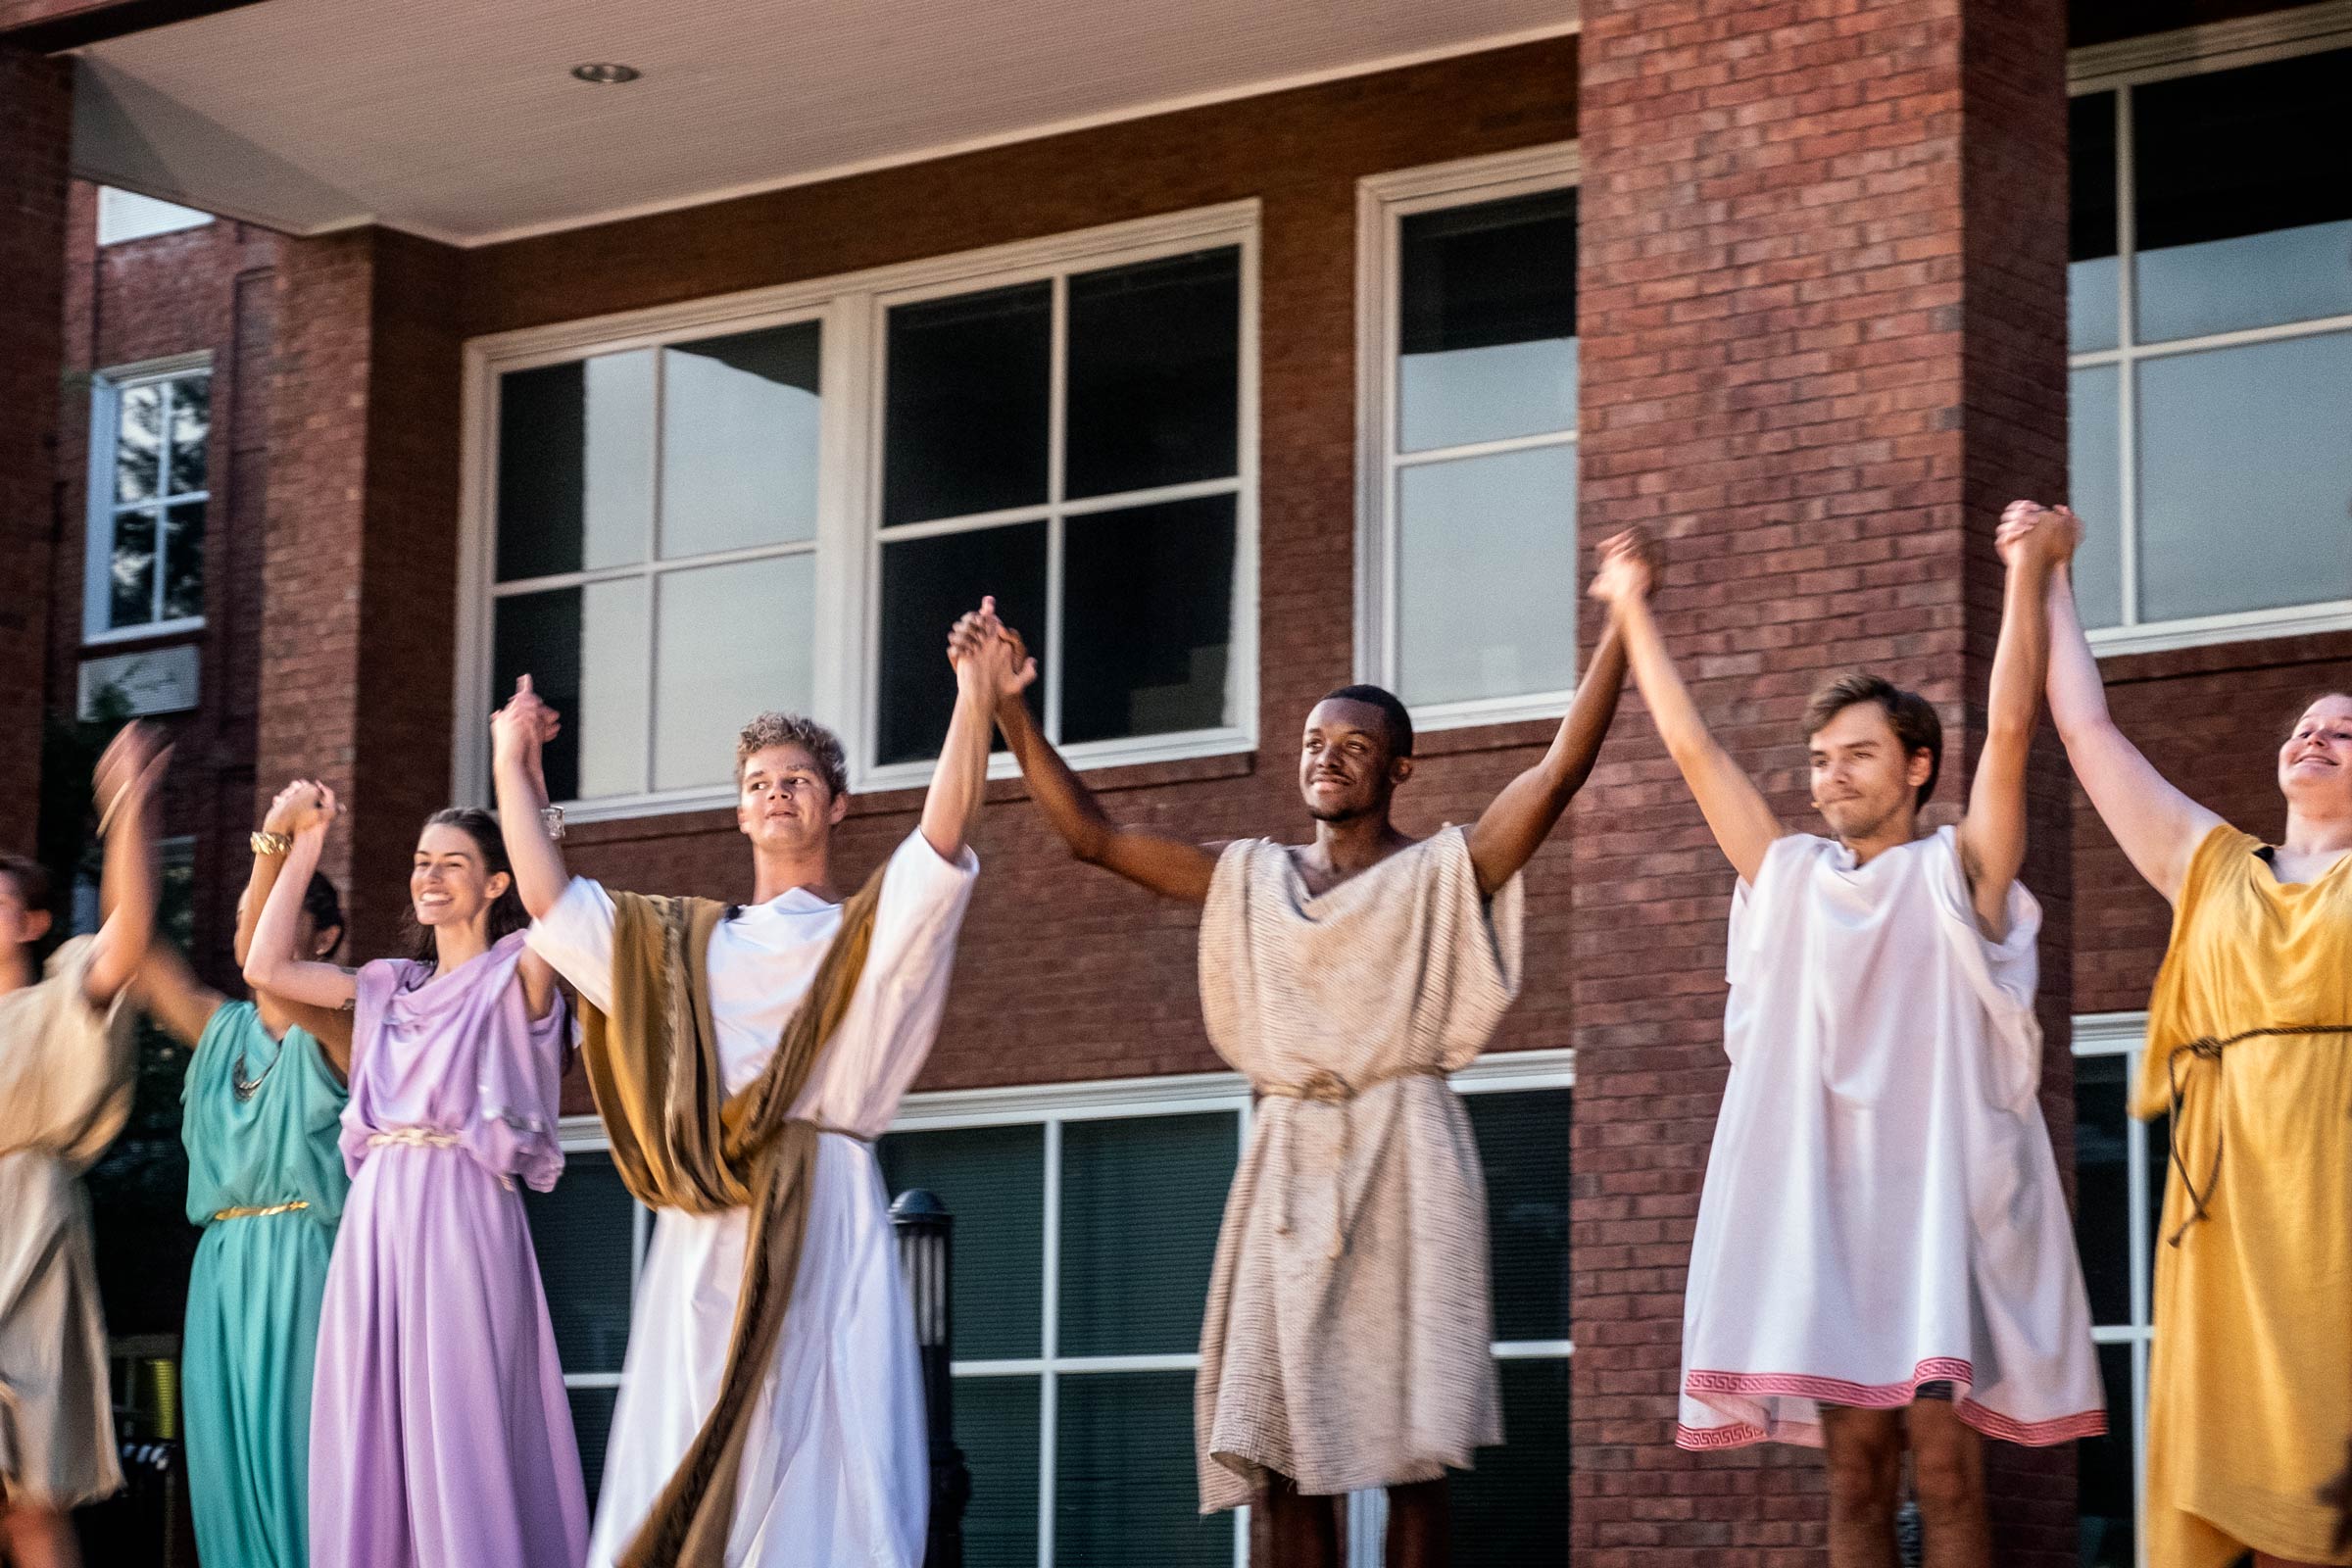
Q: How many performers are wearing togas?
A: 7